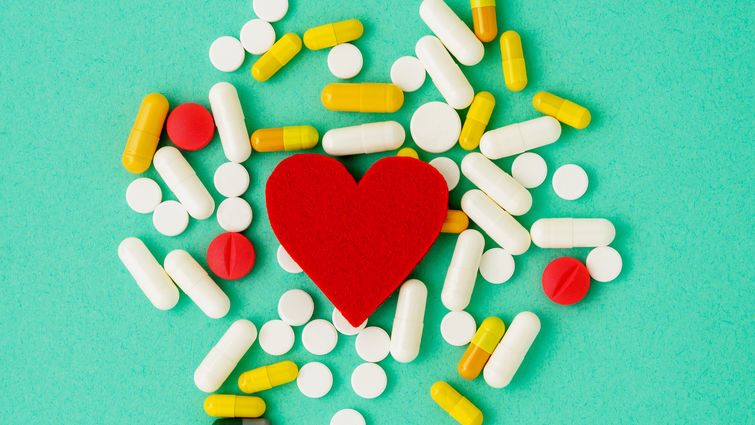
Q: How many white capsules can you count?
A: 15